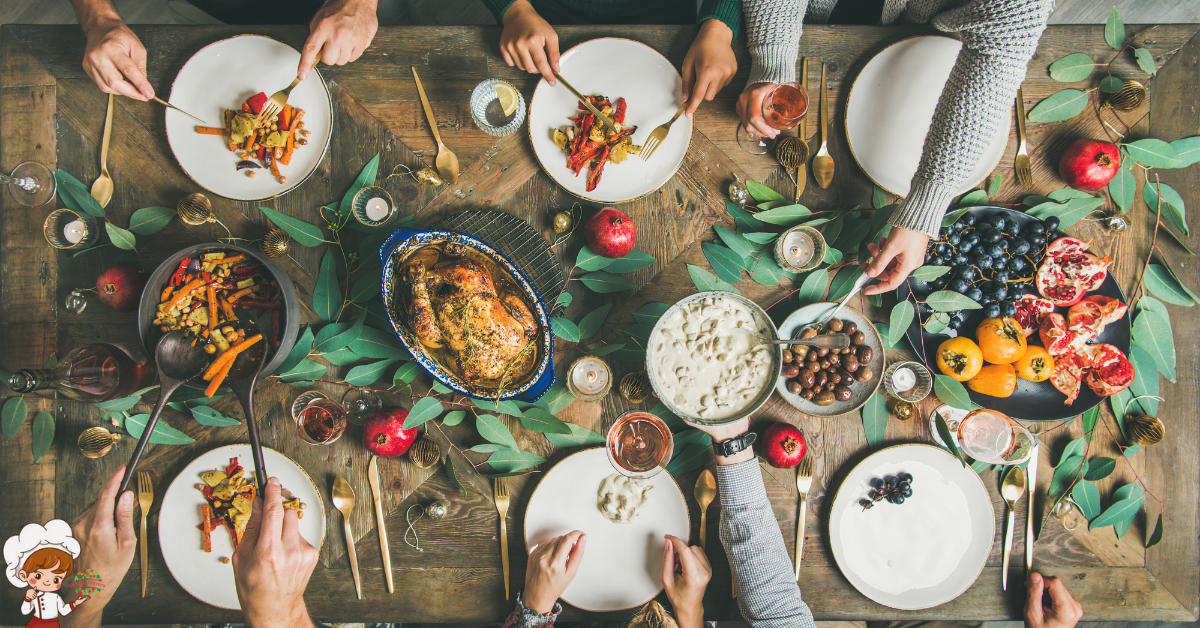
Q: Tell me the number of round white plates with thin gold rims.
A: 6